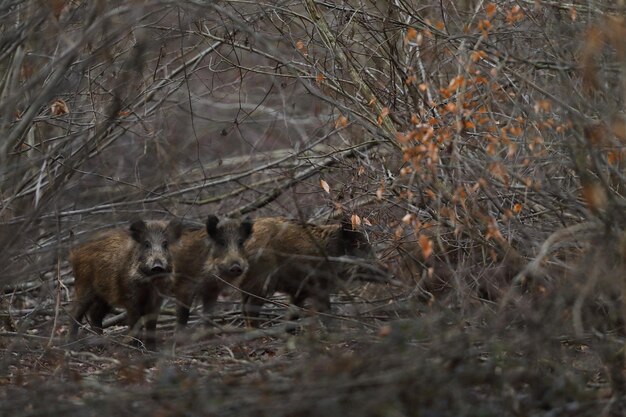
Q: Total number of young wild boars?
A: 3